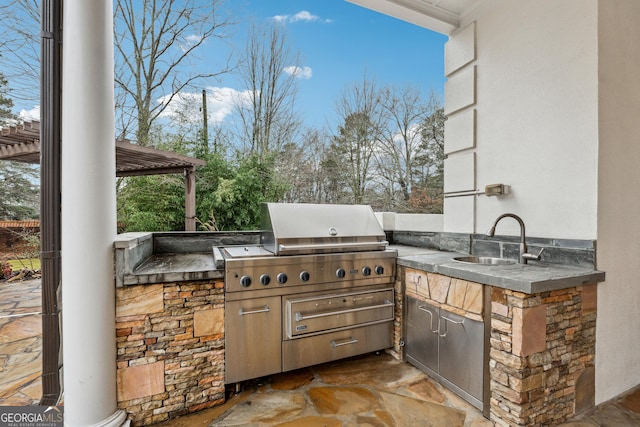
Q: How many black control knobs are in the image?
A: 7